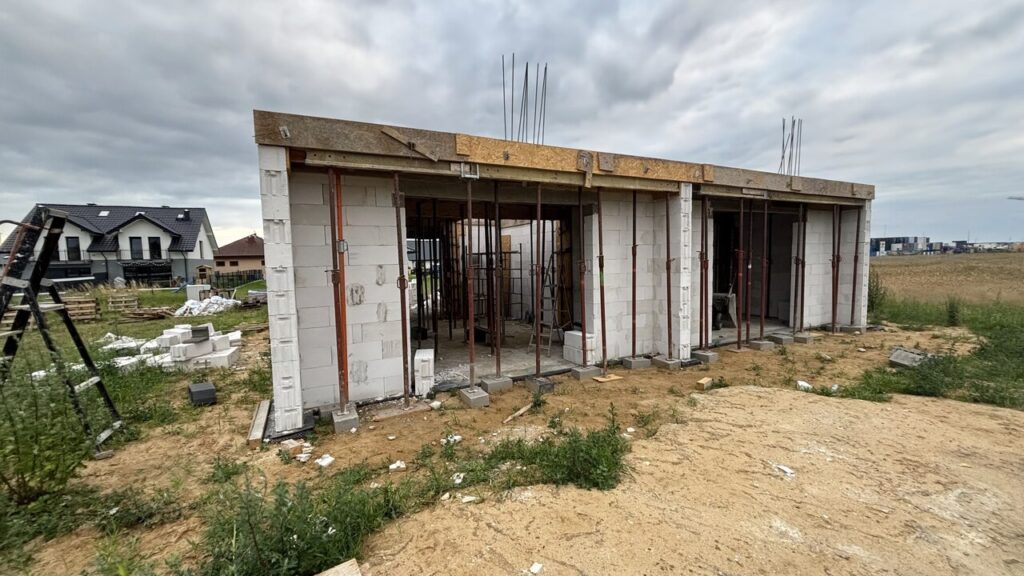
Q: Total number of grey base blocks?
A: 11